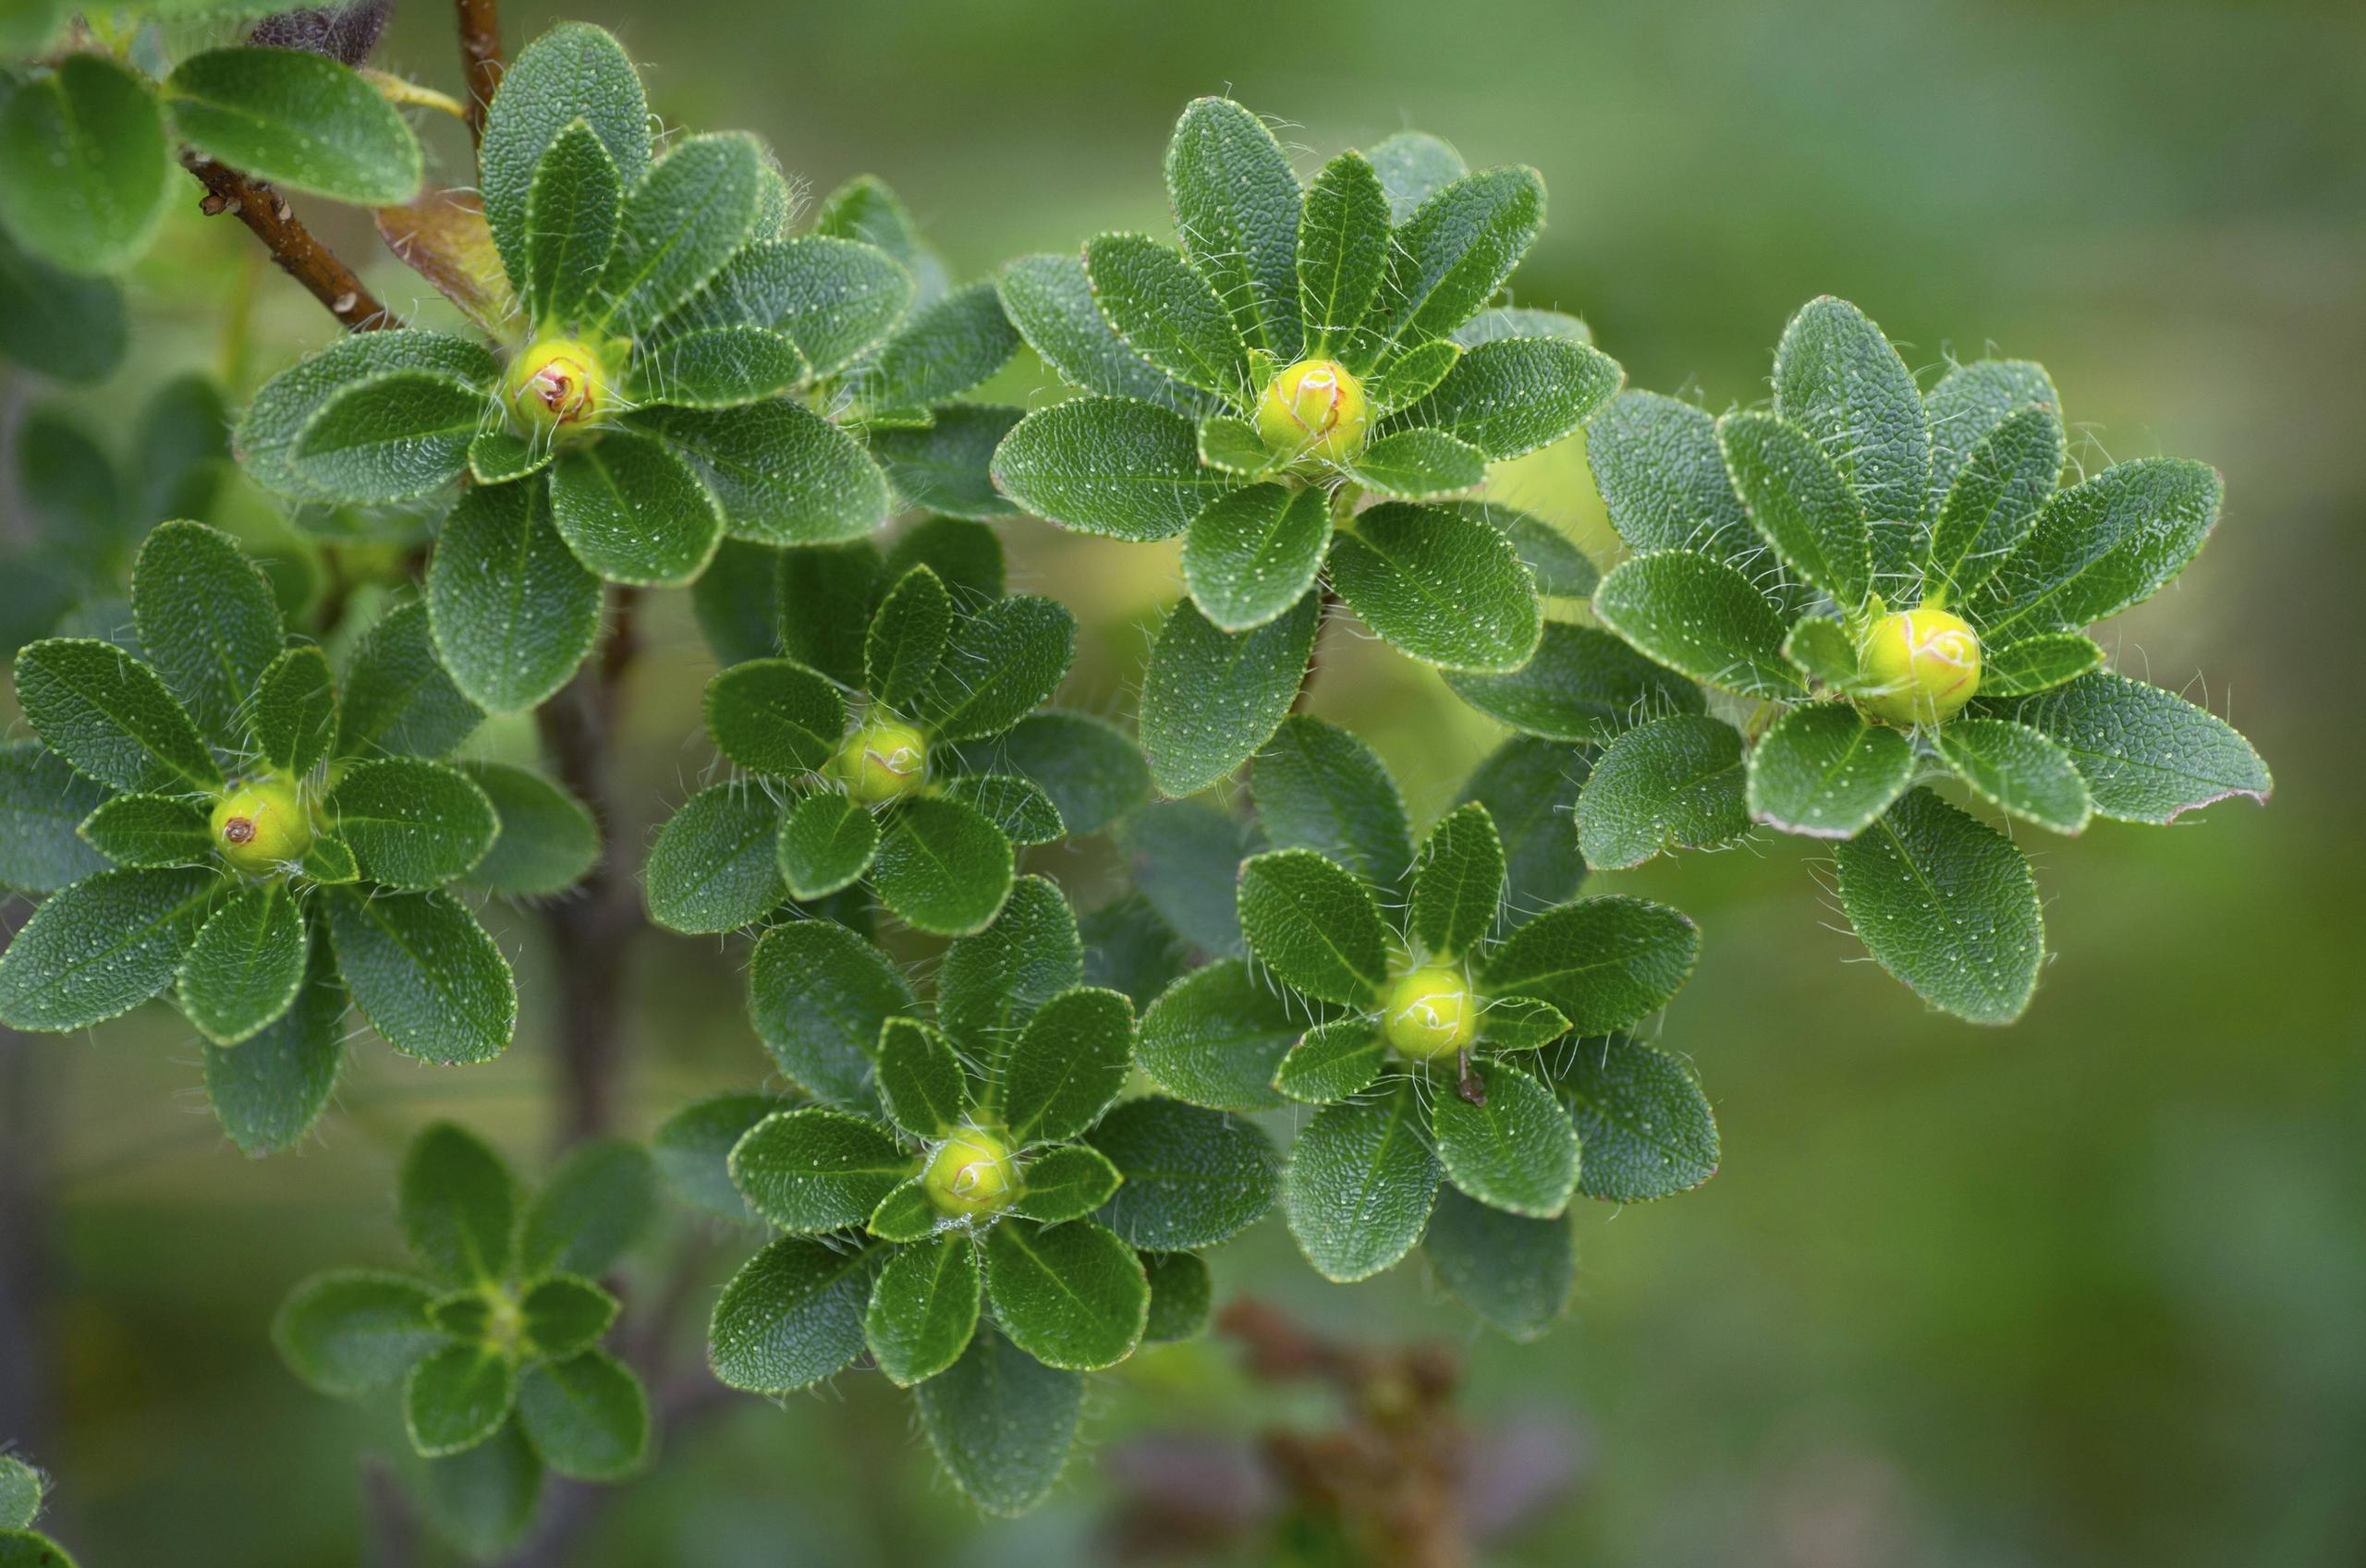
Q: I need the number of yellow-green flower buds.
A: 7